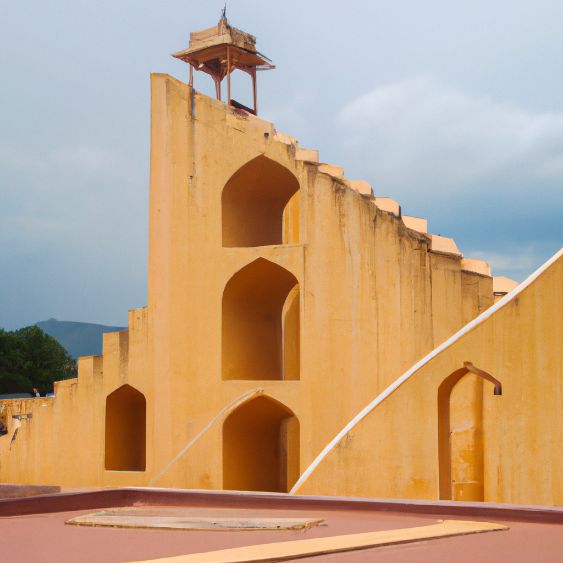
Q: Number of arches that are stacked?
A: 3